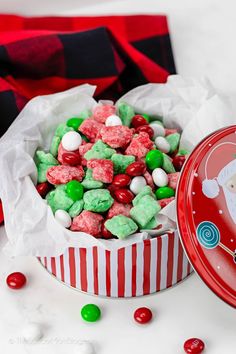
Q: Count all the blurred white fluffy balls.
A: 2